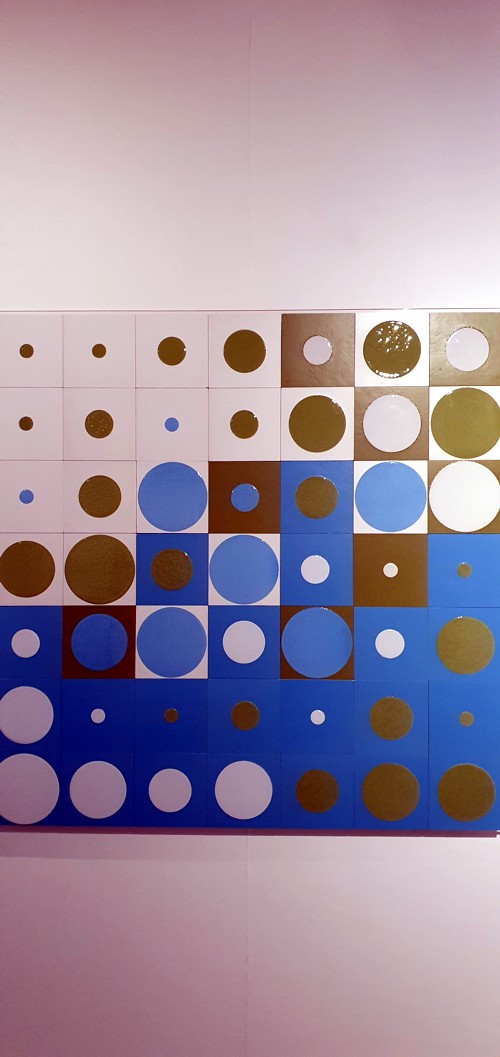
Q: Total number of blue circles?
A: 9